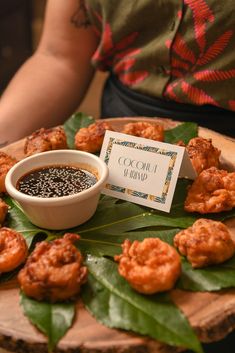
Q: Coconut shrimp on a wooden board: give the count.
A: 11